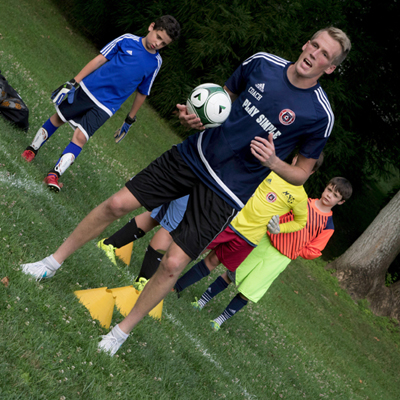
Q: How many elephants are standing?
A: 0